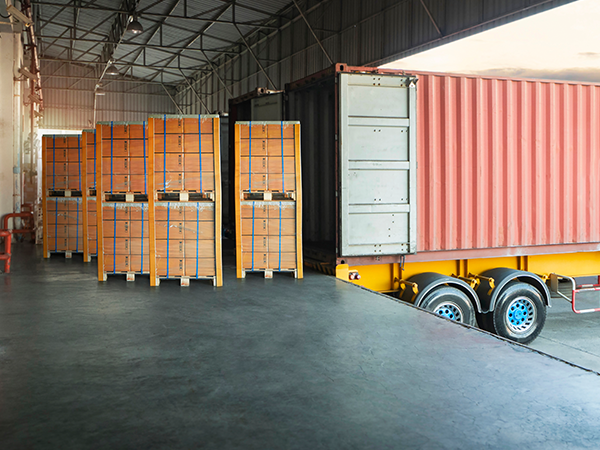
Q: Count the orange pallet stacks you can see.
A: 5